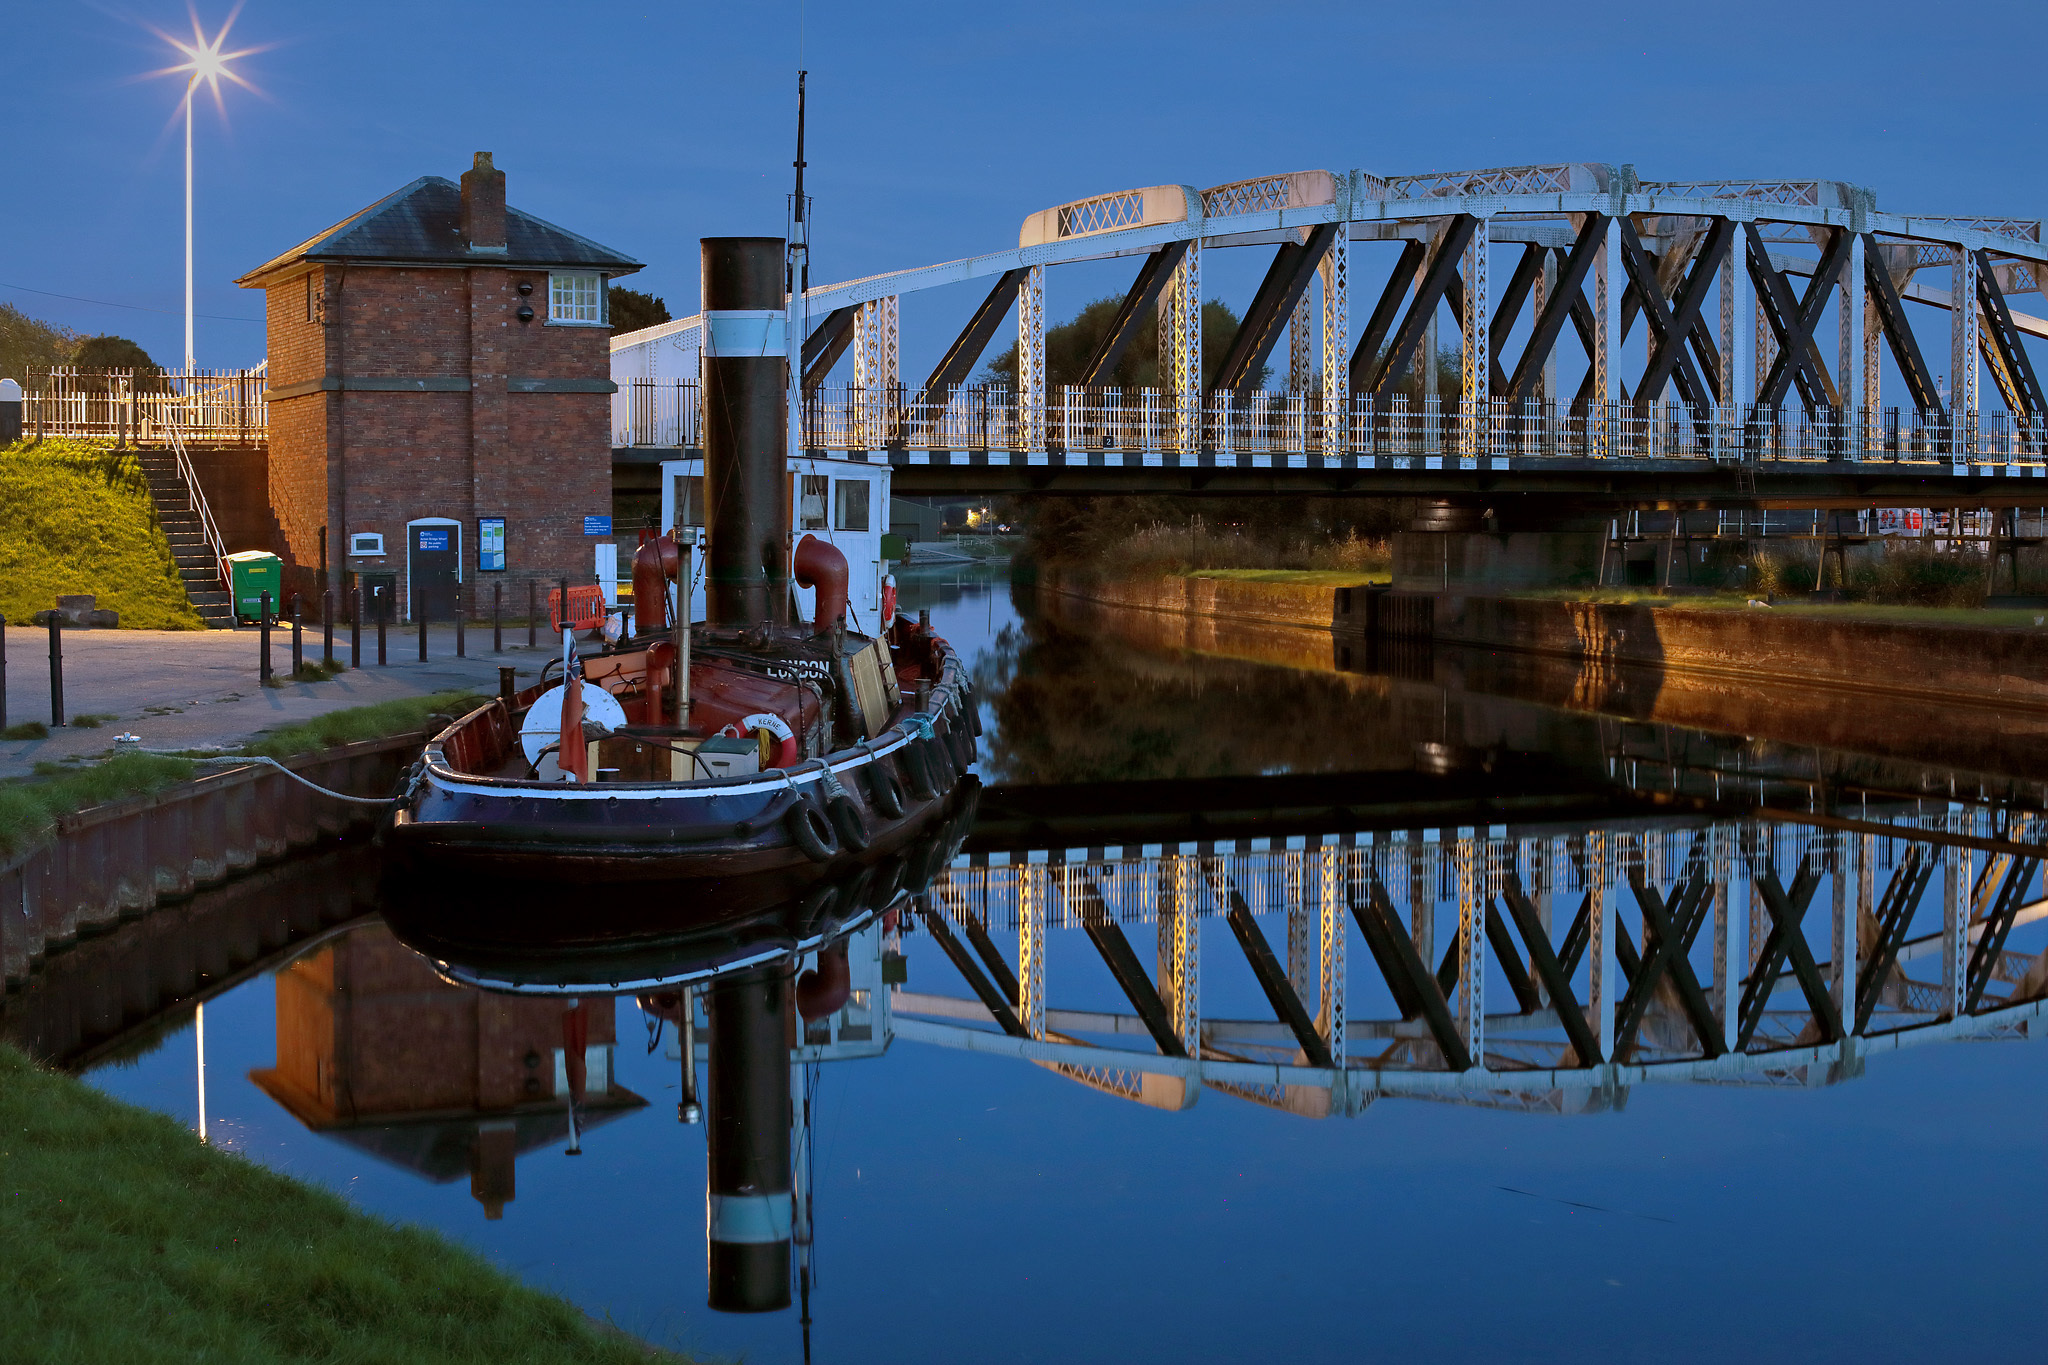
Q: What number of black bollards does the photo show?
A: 12